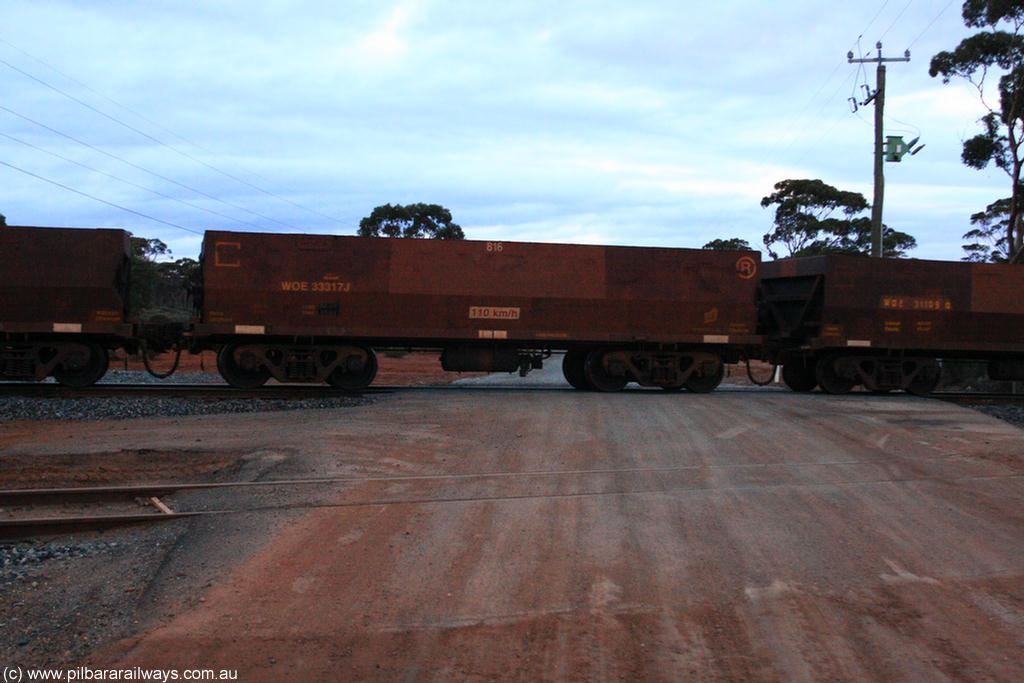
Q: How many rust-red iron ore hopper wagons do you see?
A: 3